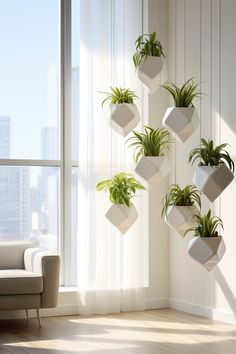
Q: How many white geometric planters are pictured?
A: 8